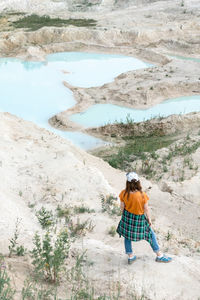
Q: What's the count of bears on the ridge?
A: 0